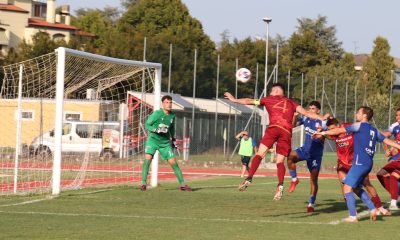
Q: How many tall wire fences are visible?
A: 1